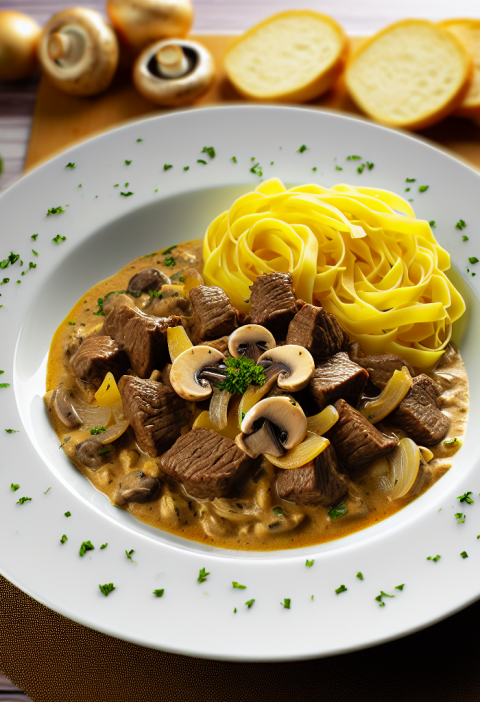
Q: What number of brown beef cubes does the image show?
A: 12